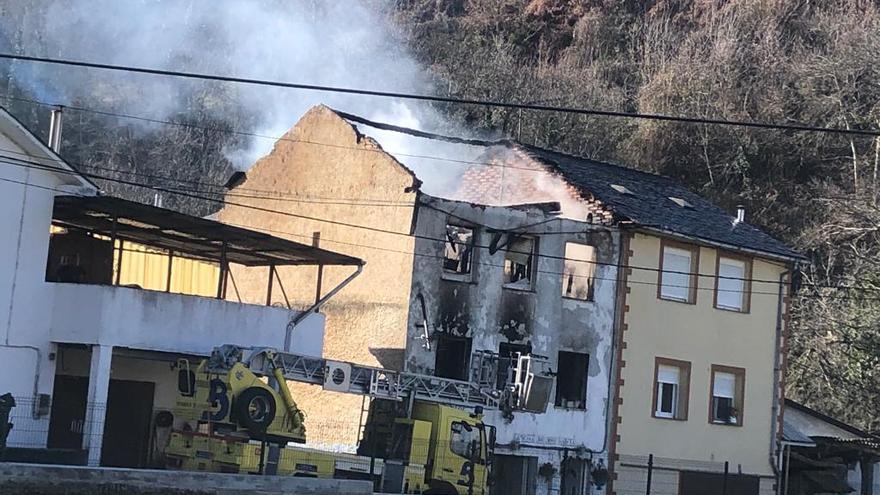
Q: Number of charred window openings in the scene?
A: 6